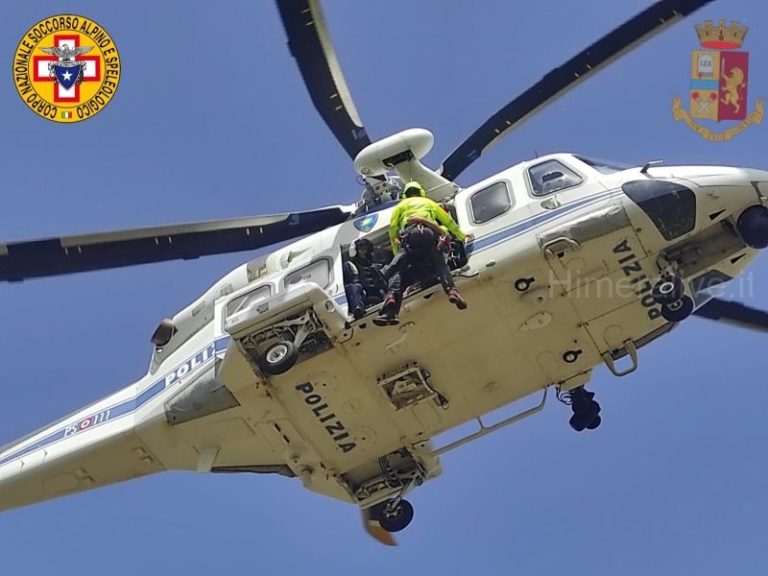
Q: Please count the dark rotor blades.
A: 4